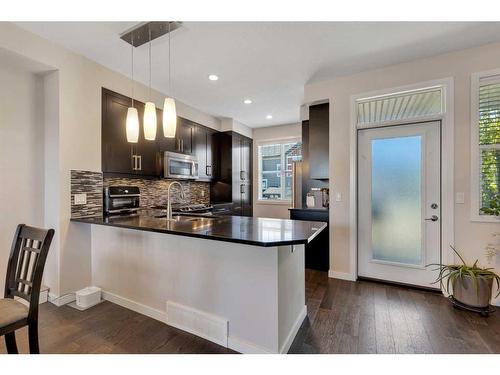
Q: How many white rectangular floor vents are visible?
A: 1